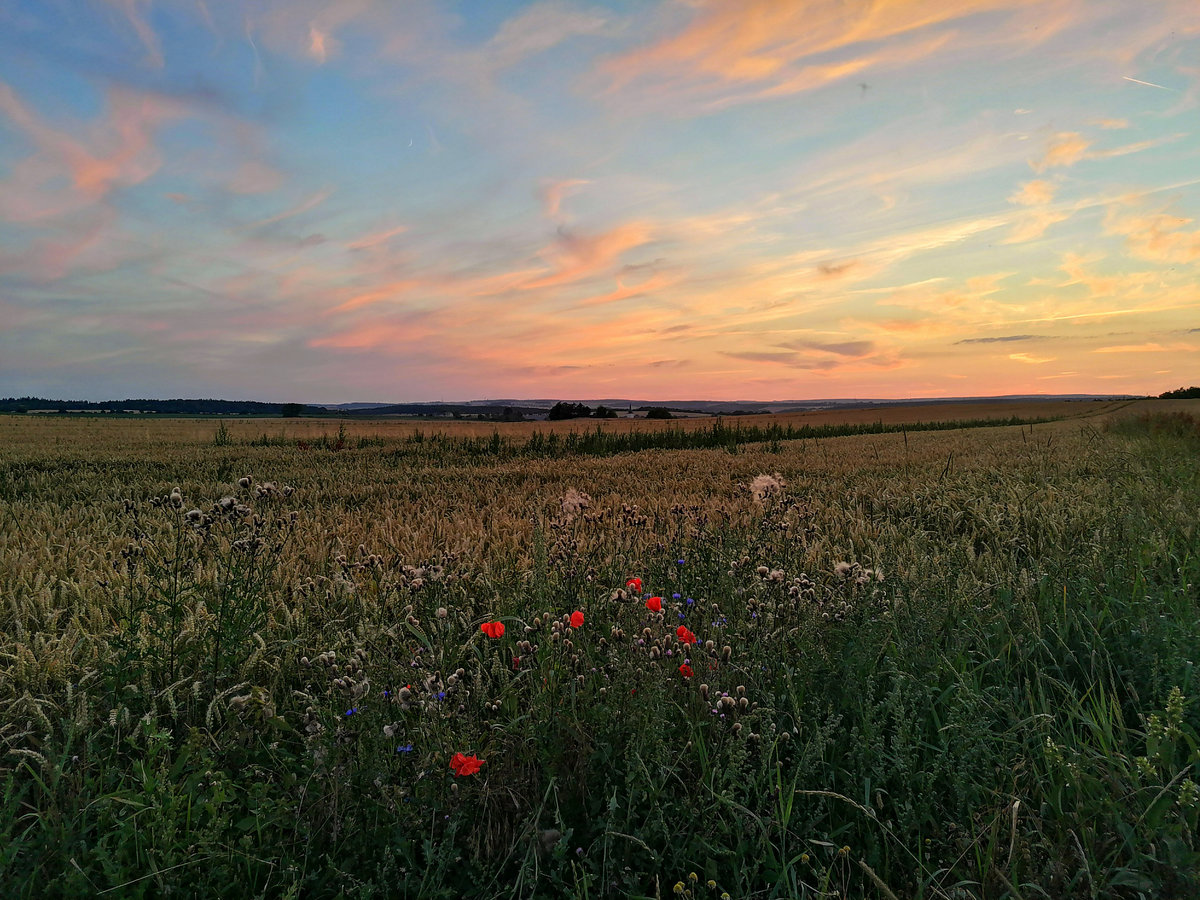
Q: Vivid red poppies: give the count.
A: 7